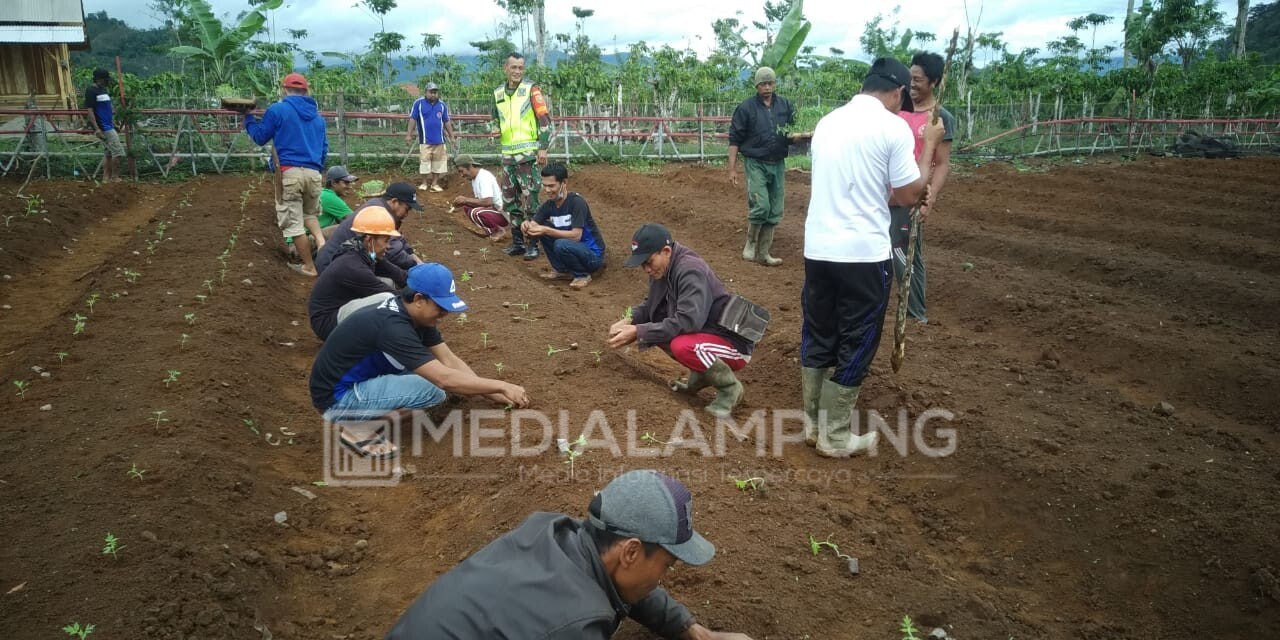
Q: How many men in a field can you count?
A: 15